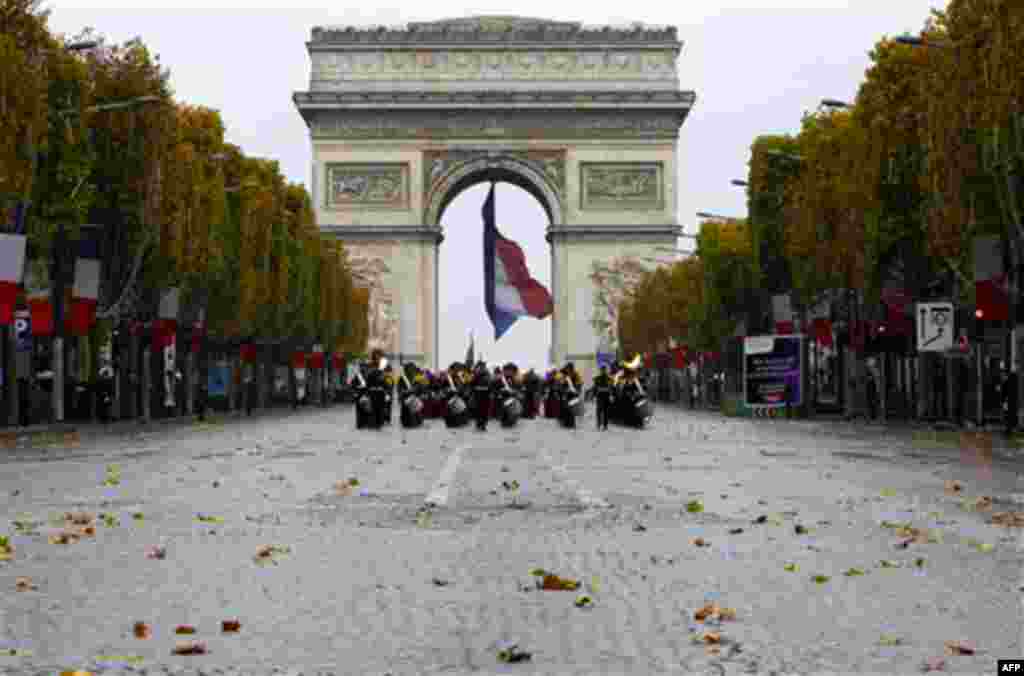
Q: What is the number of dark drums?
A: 6